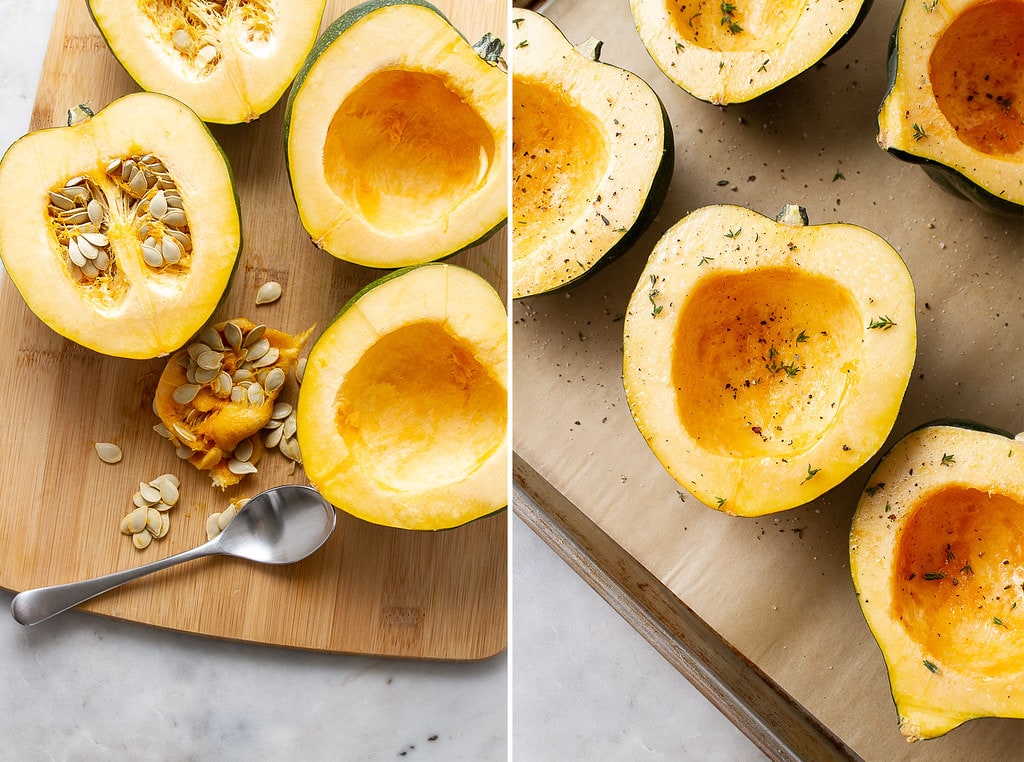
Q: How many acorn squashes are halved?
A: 9